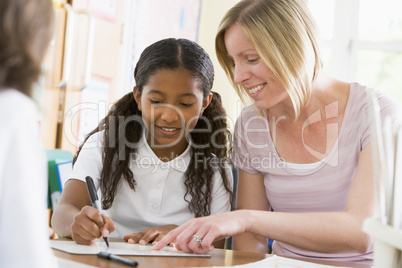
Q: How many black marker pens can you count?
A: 2